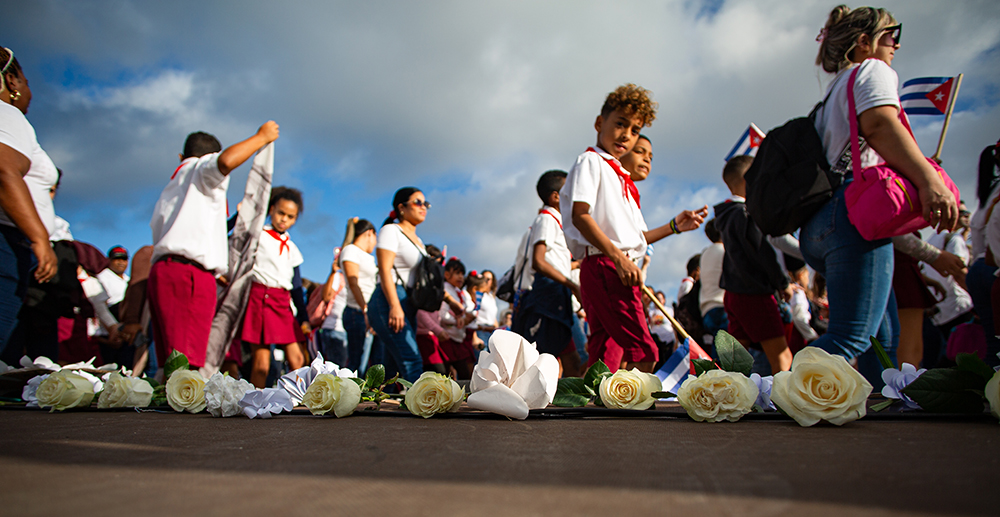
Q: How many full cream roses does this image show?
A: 8